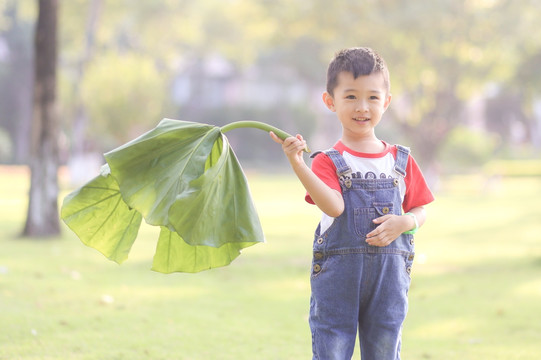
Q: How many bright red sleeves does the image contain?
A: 2